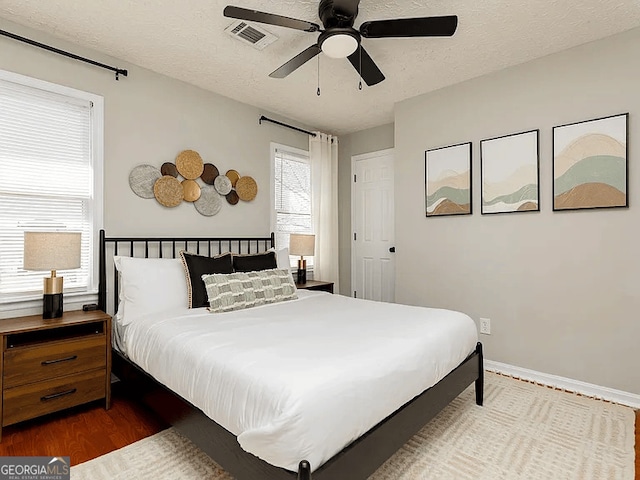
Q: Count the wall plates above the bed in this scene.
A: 11